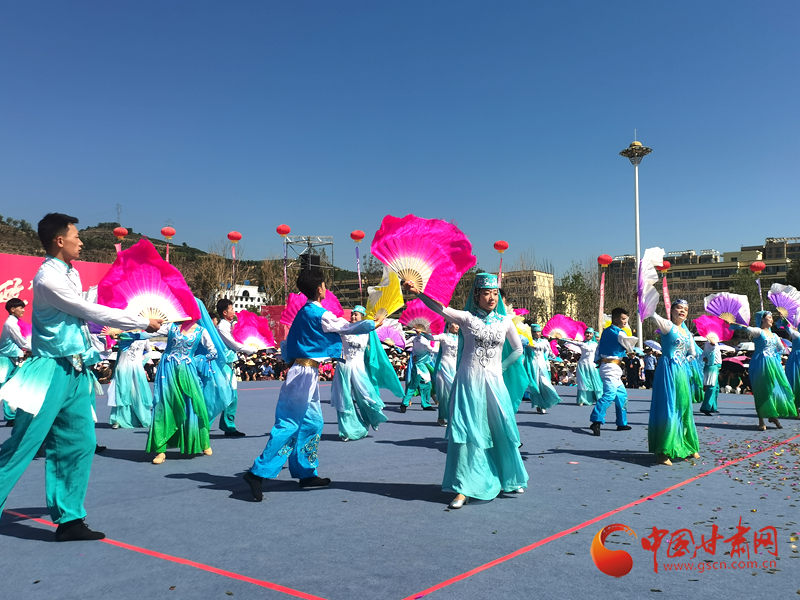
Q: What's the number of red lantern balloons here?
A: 9